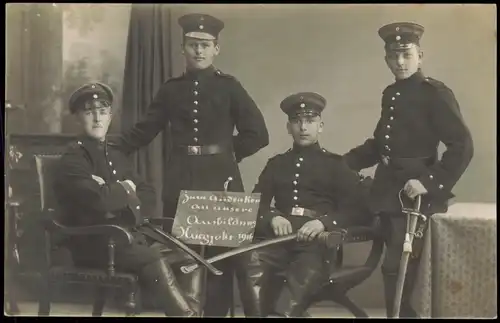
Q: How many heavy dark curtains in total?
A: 1